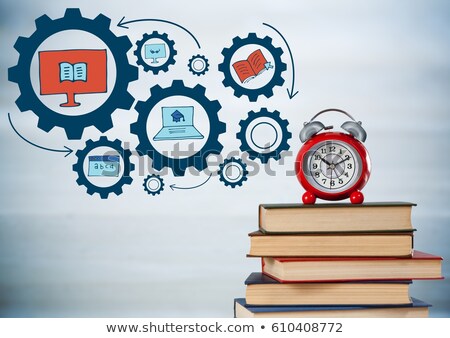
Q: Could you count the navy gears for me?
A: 9